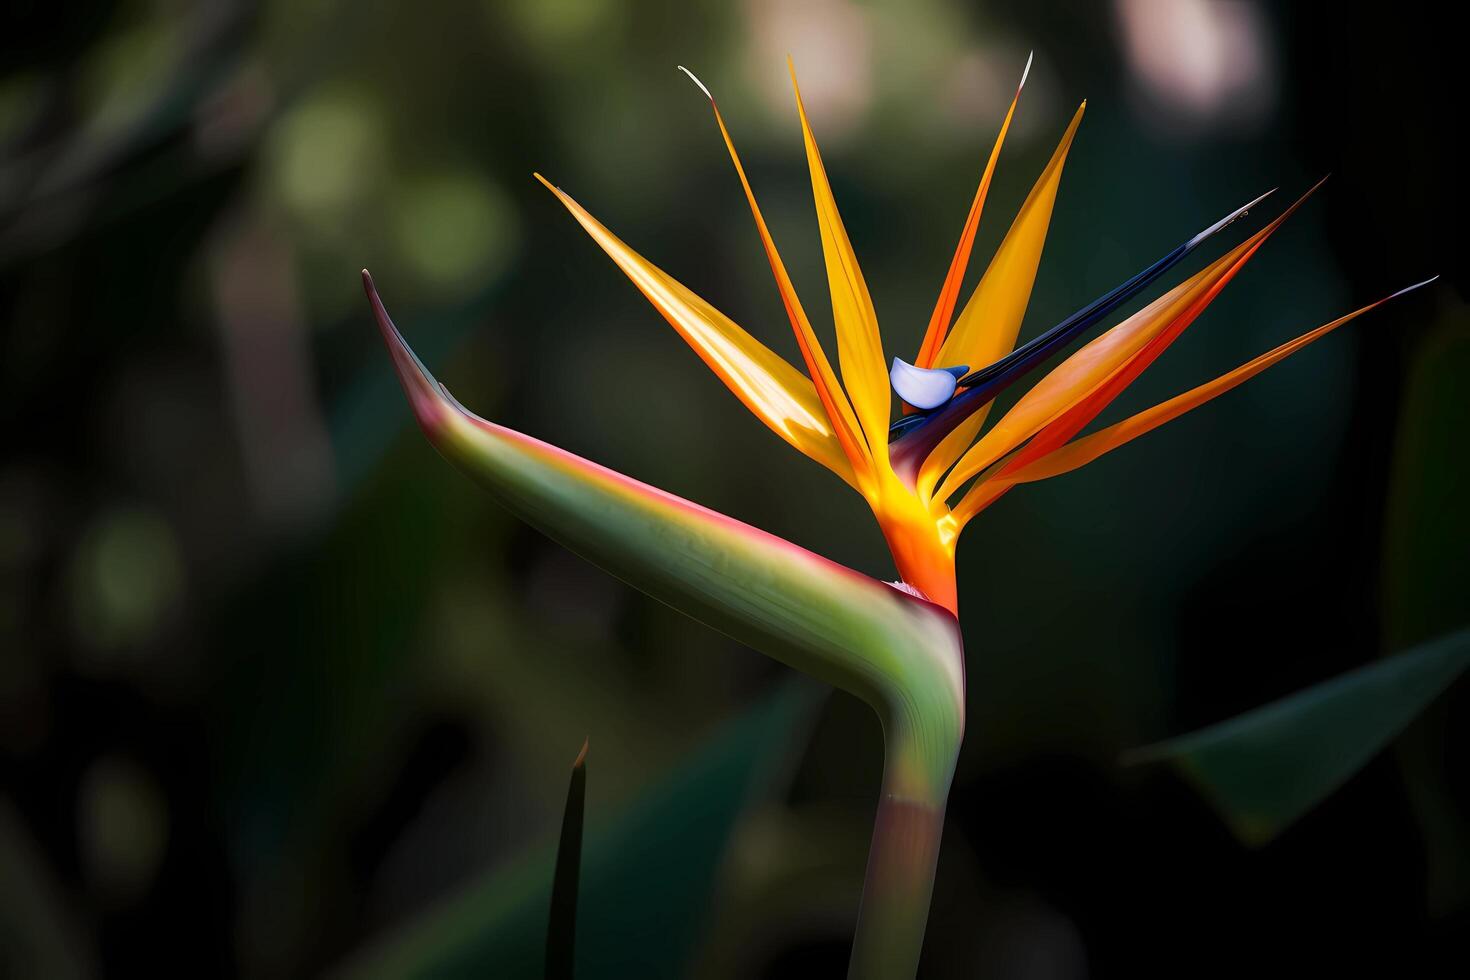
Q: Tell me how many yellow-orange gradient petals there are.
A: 7